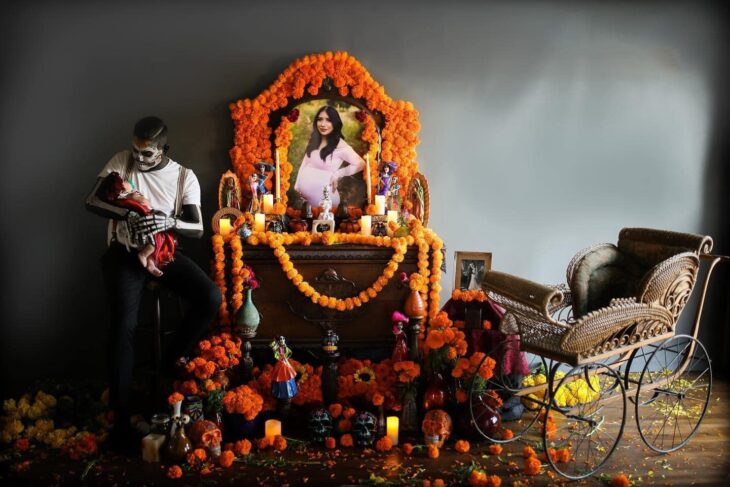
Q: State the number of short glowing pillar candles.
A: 8